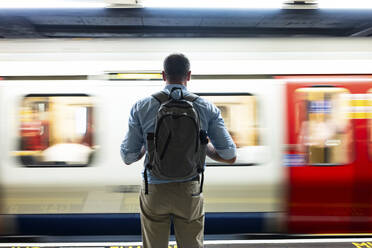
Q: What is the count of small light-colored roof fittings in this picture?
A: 2